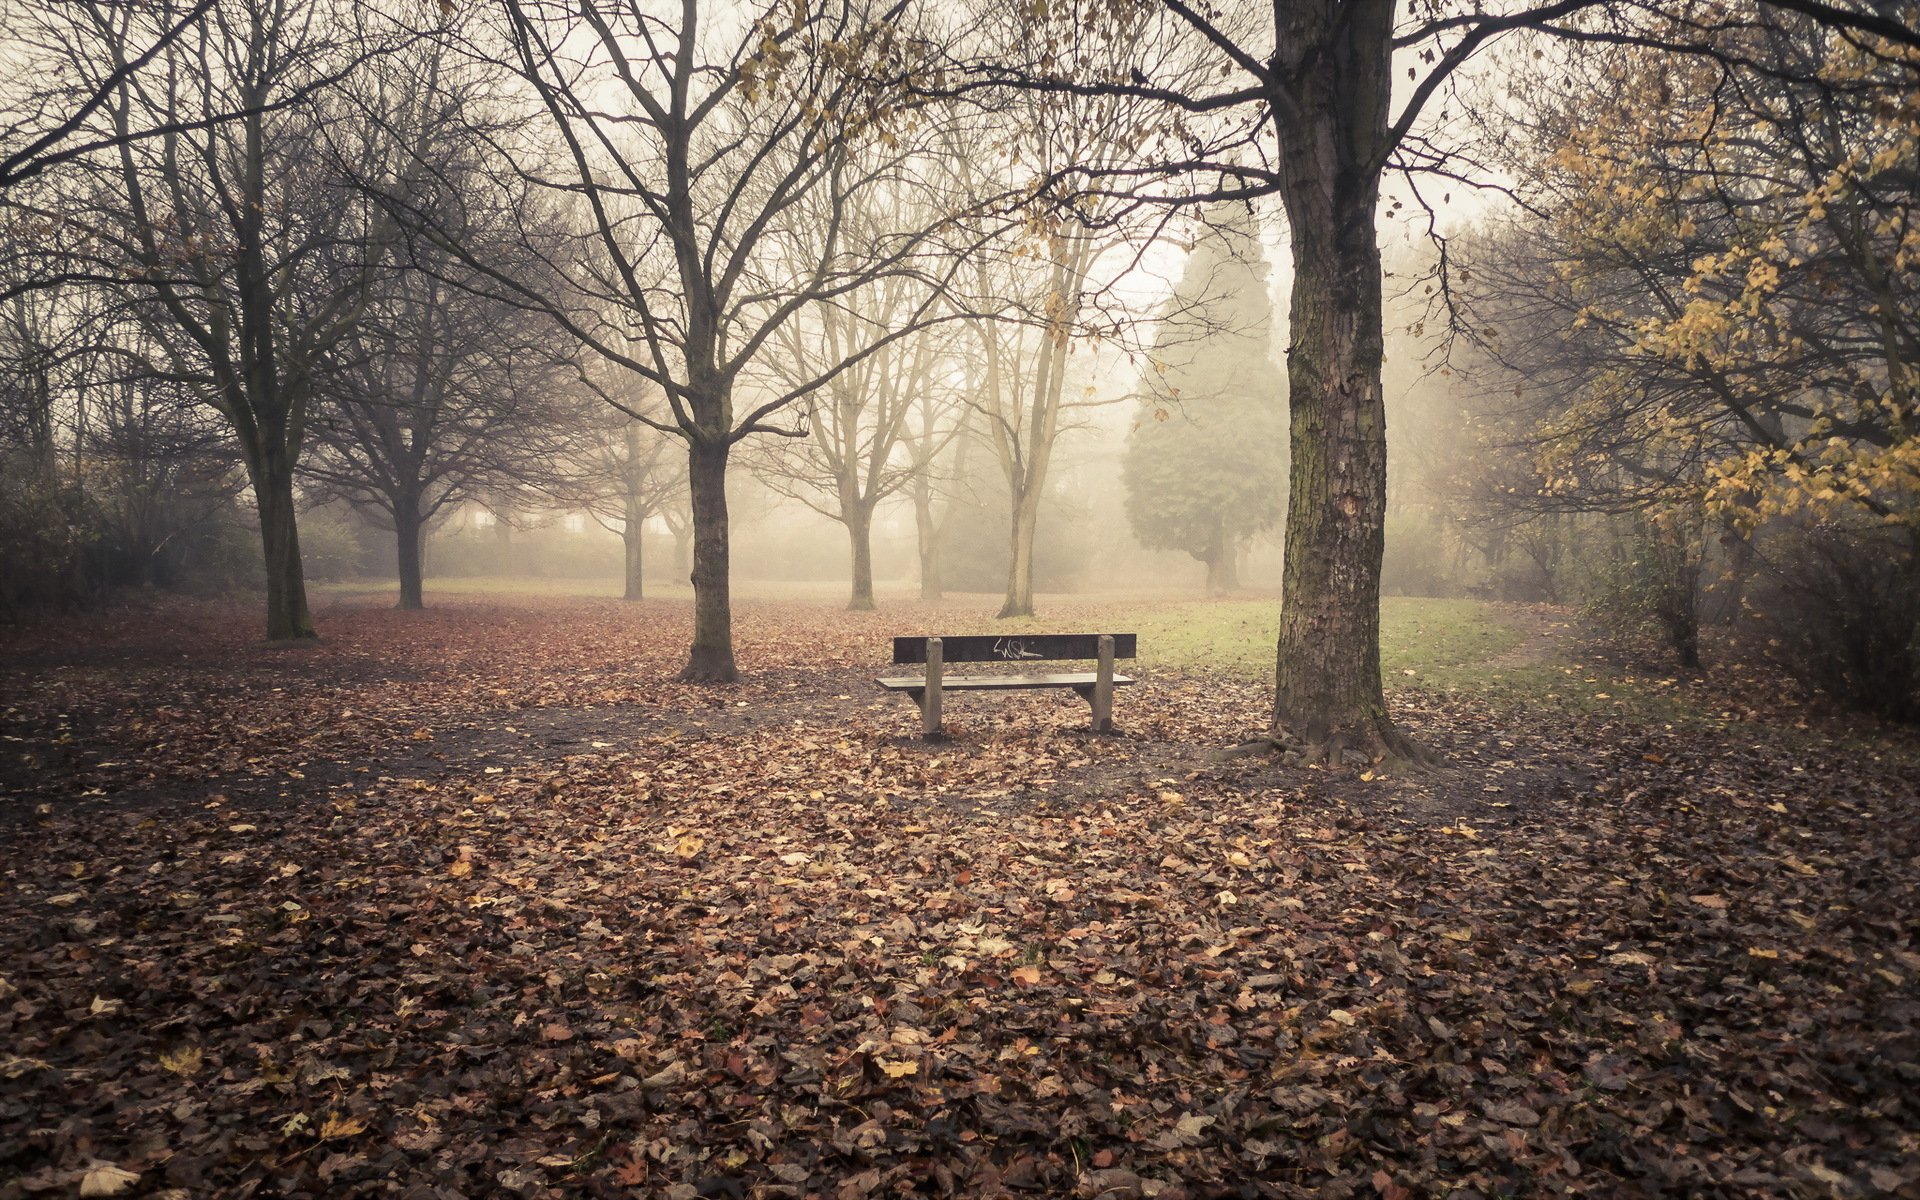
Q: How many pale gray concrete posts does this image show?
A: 2